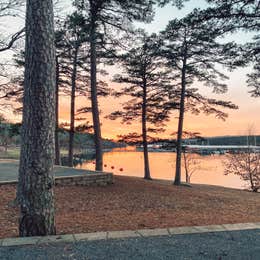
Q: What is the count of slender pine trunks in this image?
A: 5